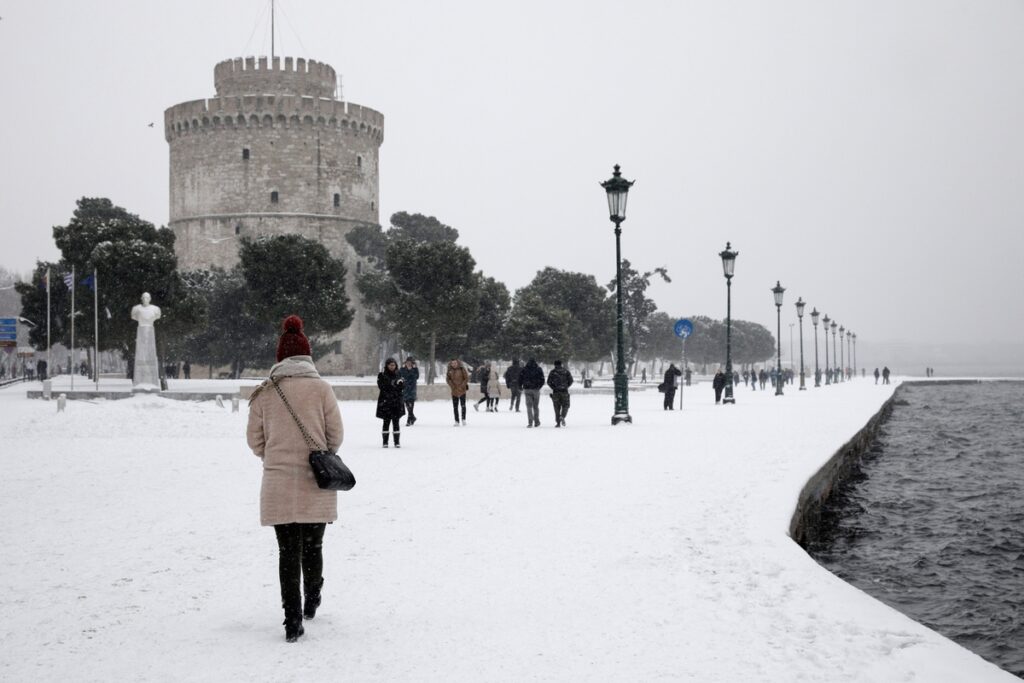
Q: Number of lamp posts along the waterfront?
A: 10